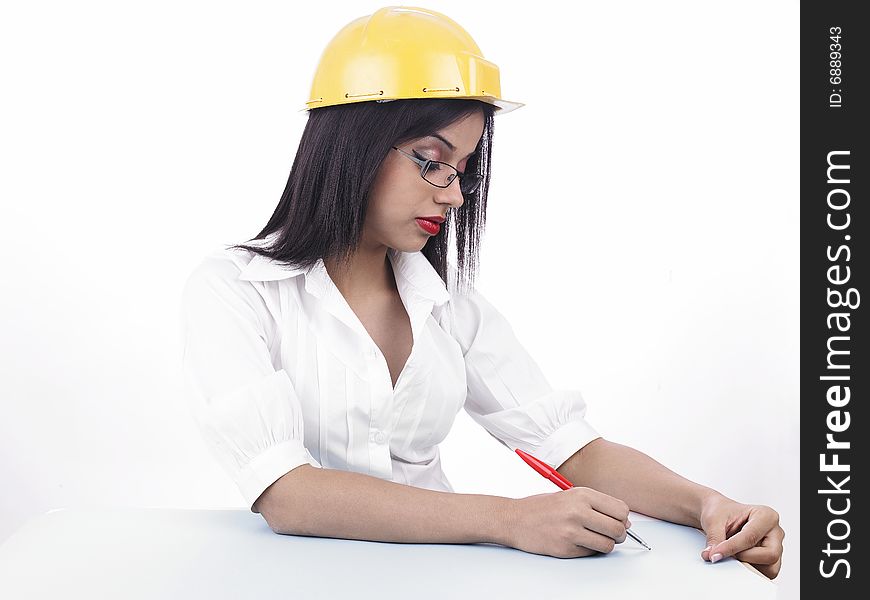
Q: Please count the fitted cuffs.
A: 2